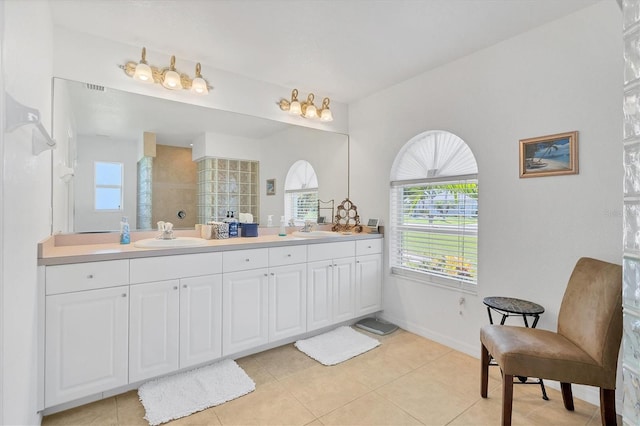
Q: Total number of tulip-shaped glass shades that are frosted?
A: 6